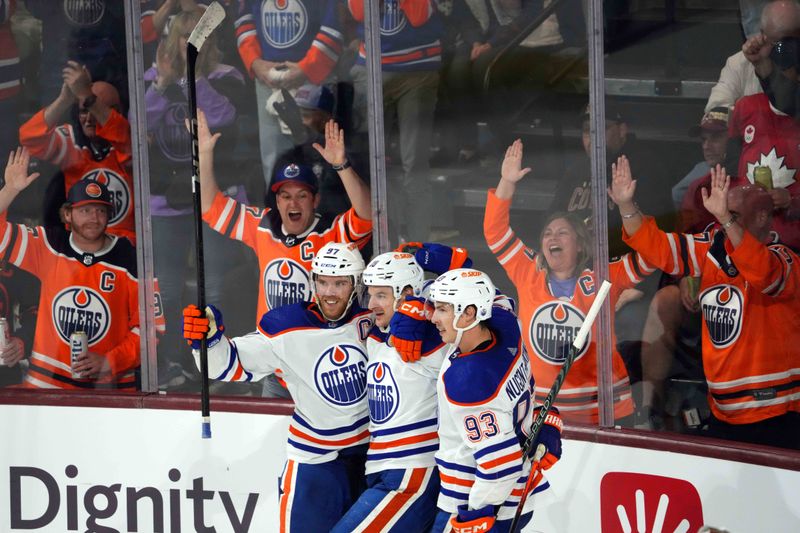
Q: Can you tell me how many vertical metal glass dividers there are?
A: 3